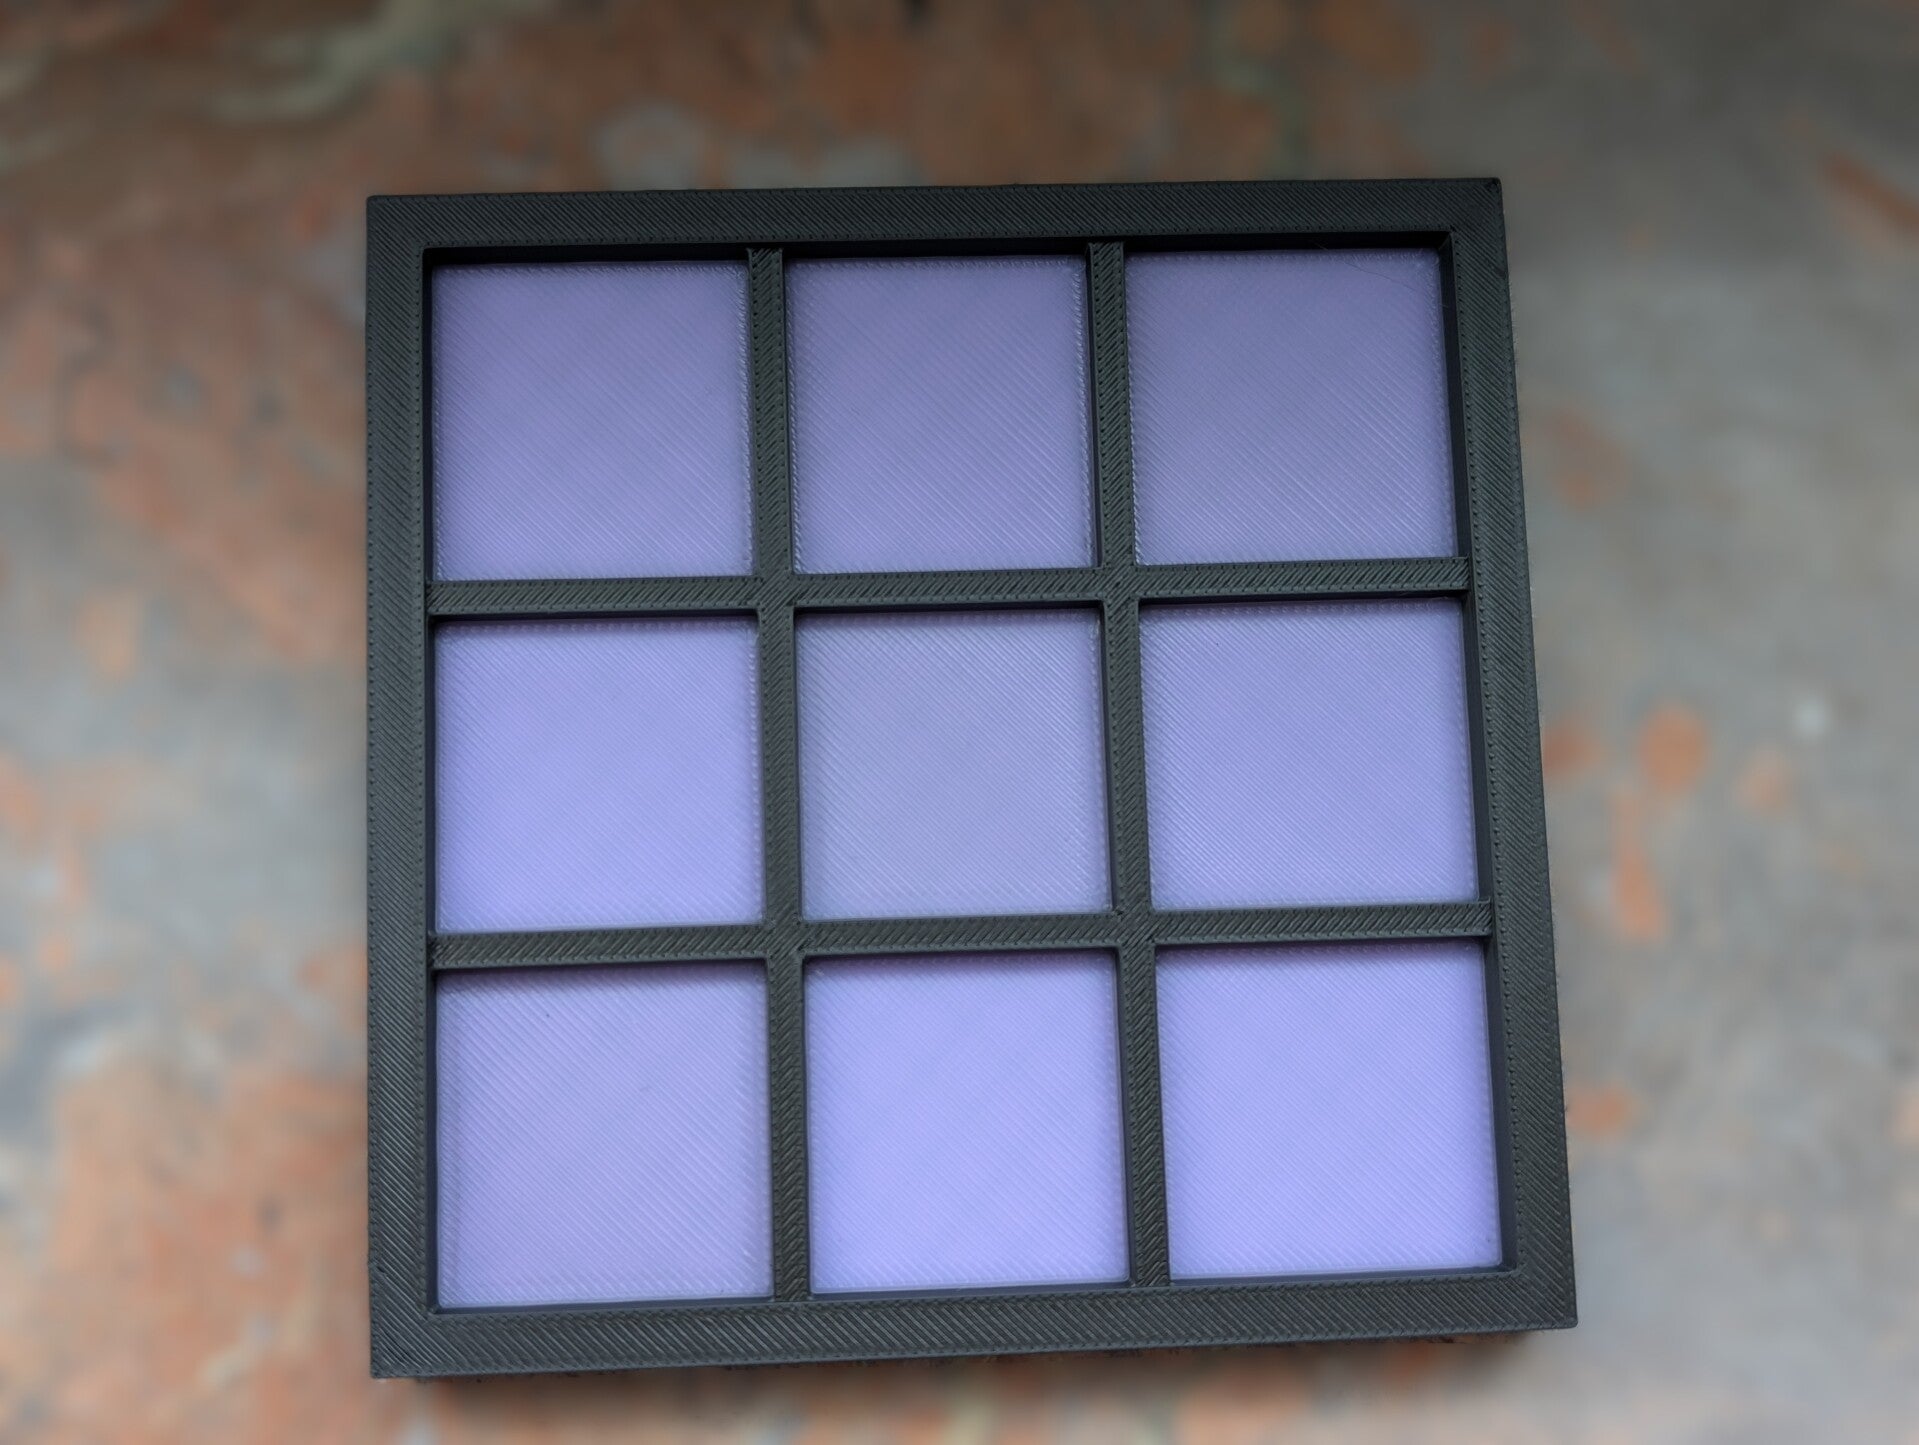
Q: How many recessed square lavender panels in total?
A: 9